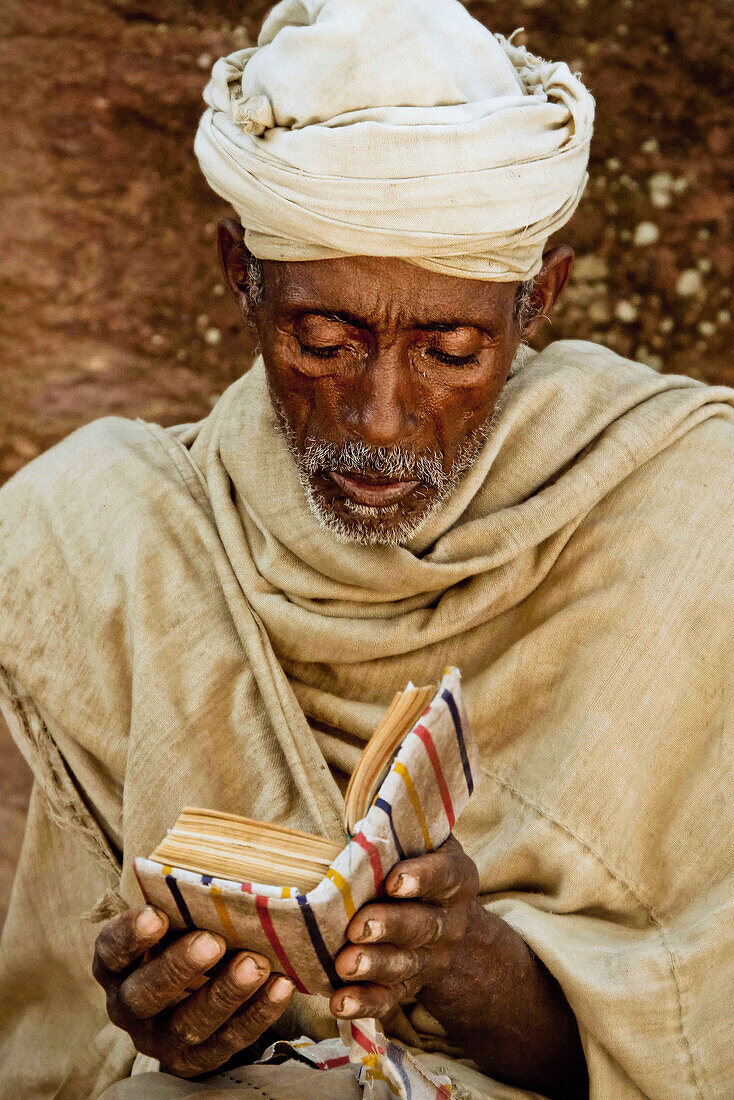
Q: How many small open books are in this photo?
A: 1